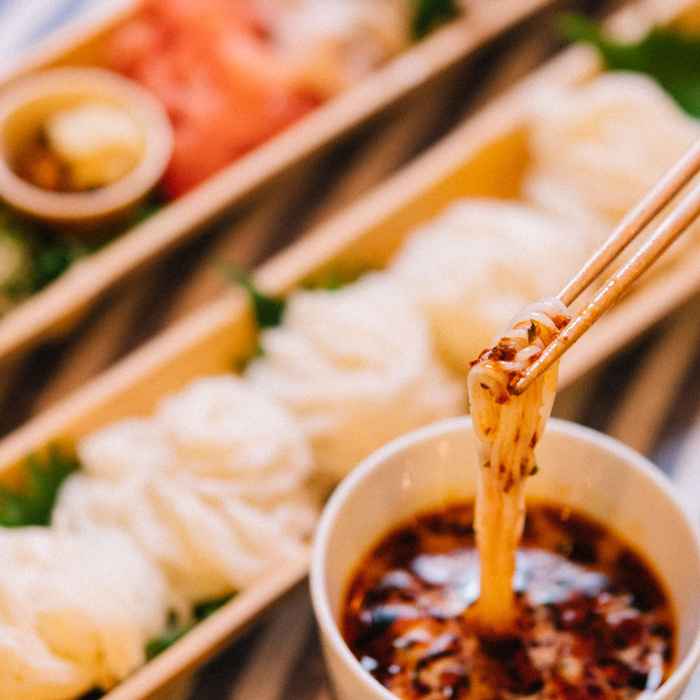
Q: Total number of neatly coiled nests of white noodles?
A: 5